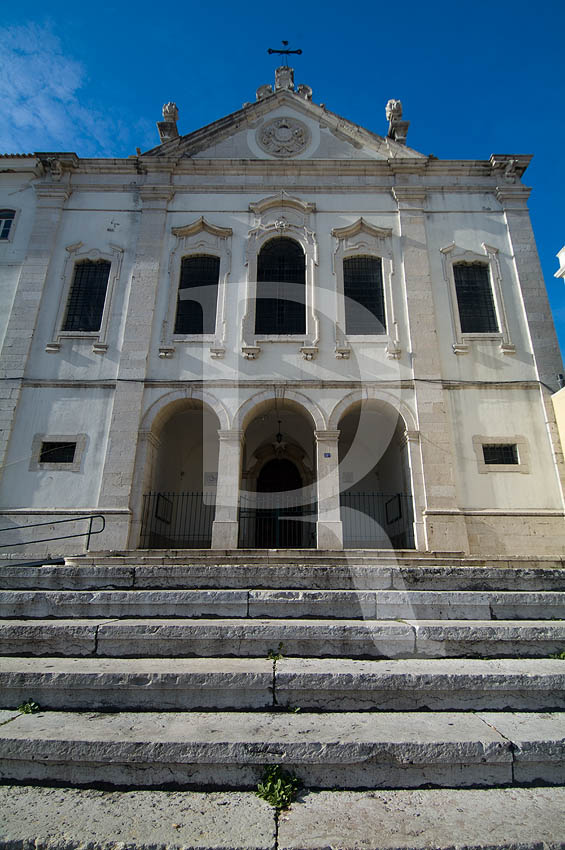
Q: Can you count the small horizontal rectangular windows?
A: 2